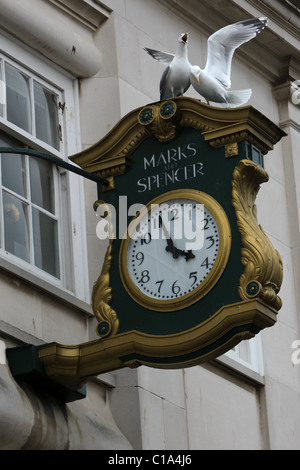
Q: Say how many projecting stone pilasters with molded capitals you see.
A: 1